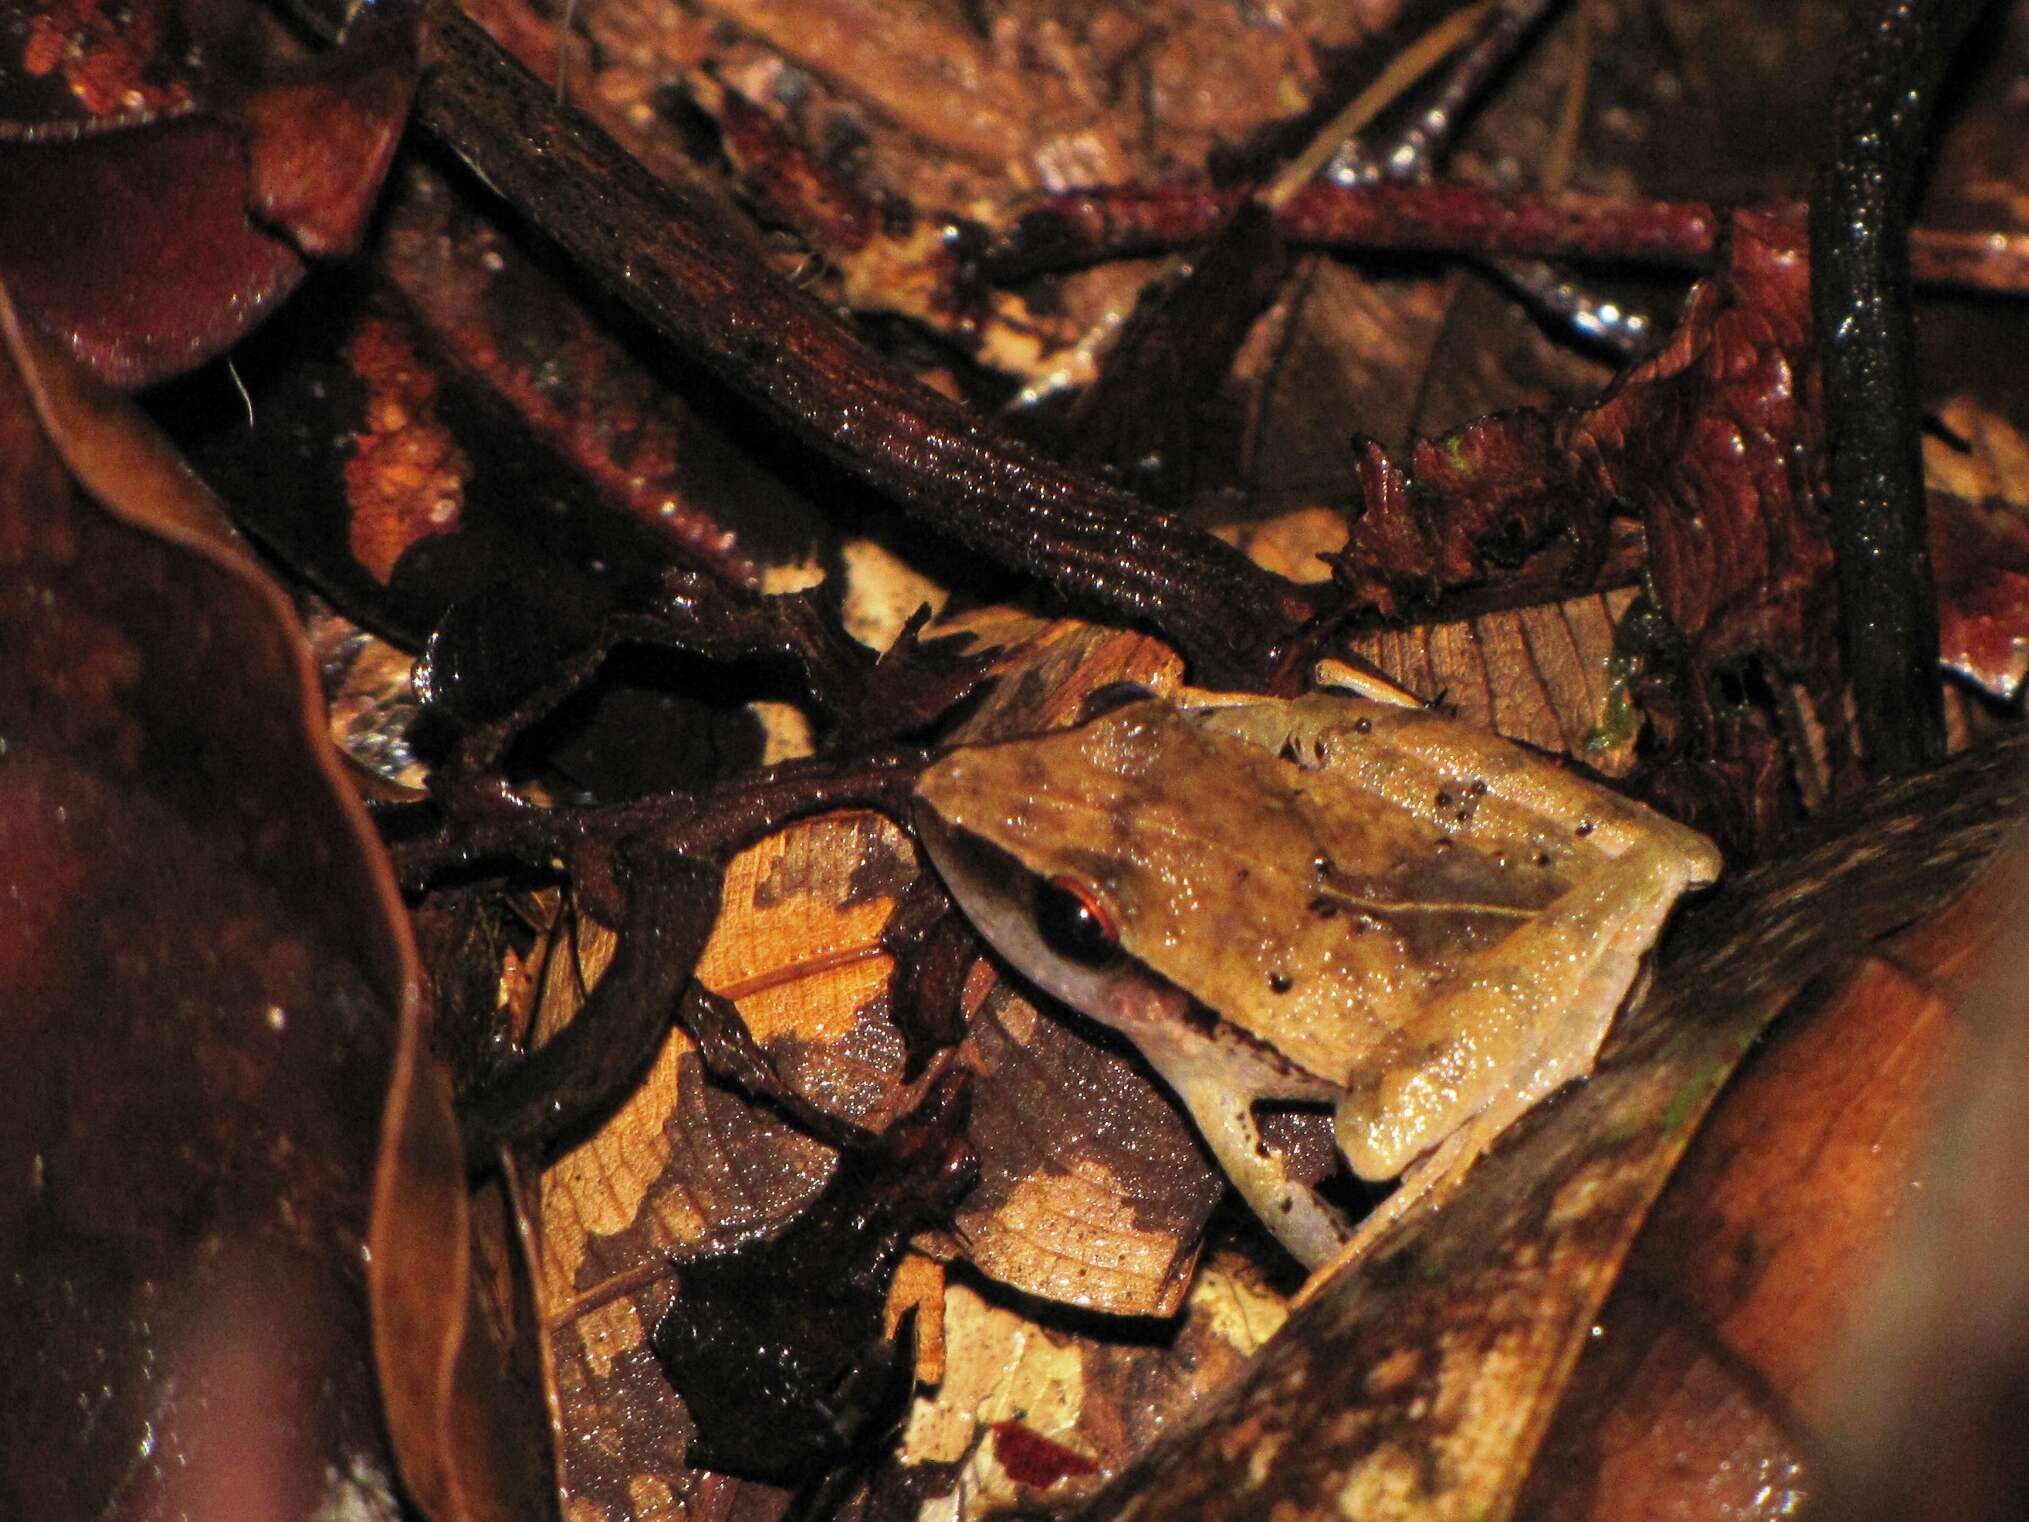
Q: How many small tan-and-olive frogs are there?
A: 1